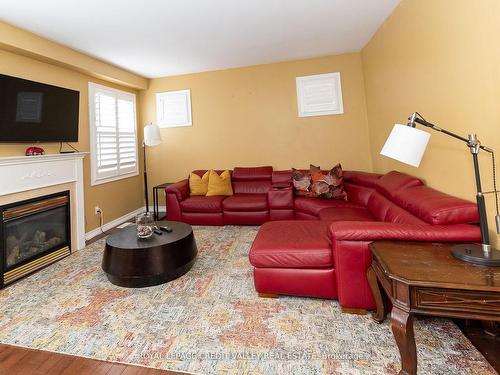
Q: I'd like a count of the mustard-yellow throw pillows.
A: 2